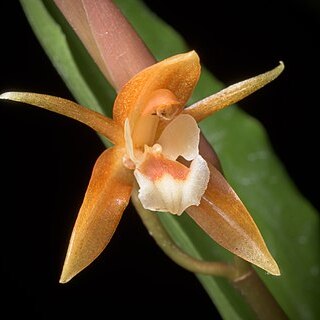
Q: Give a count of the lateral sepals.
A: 2